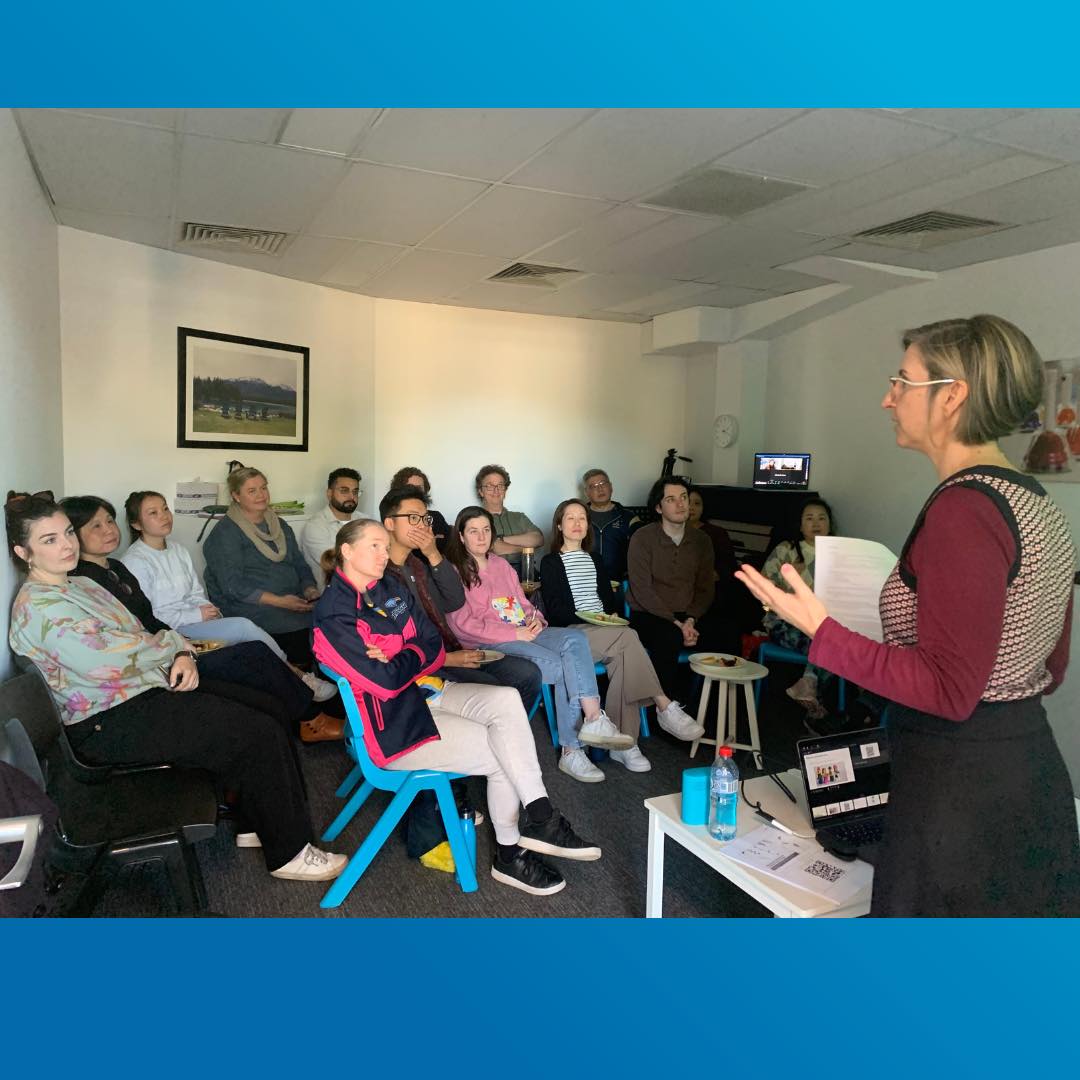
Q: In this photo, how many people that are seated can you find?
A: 15